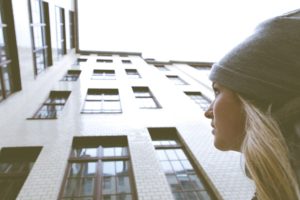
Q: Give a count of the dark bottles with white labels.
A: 0